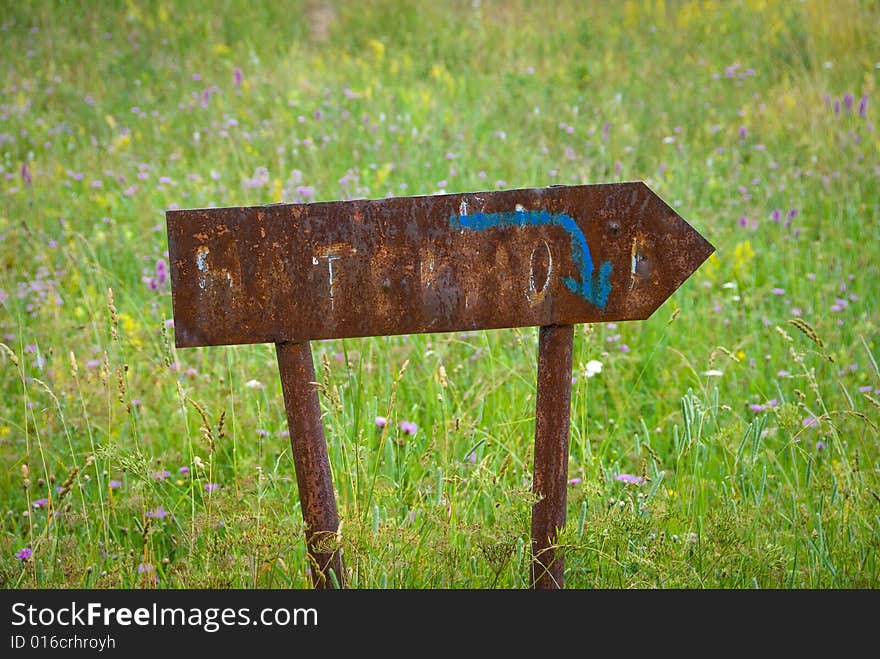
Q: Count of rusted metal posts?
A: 2